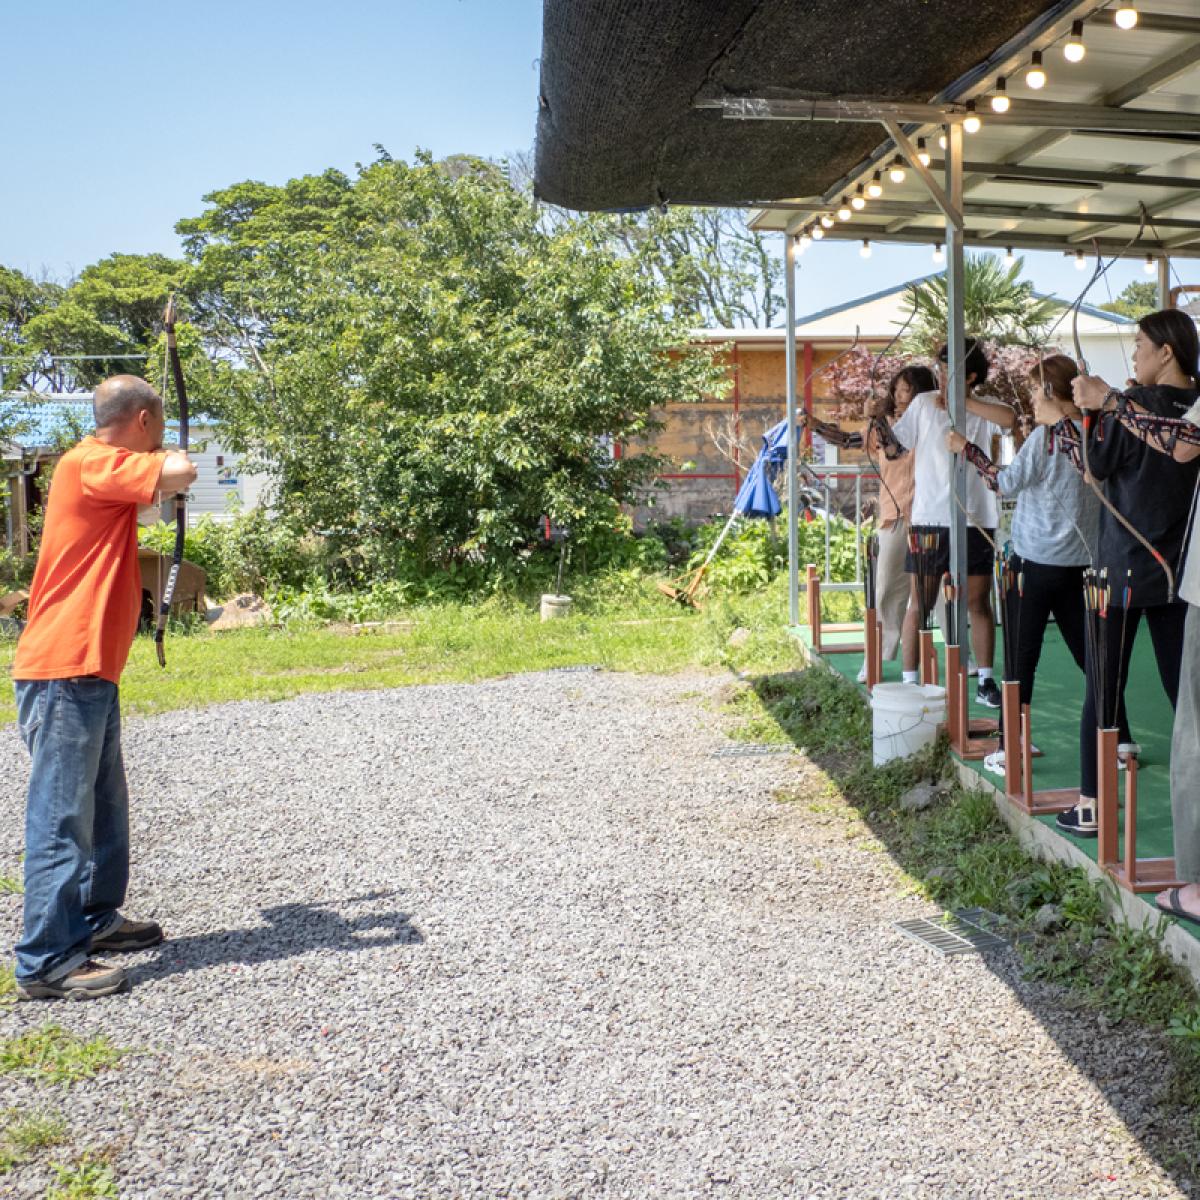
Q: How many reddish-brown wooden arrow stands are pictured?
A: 7